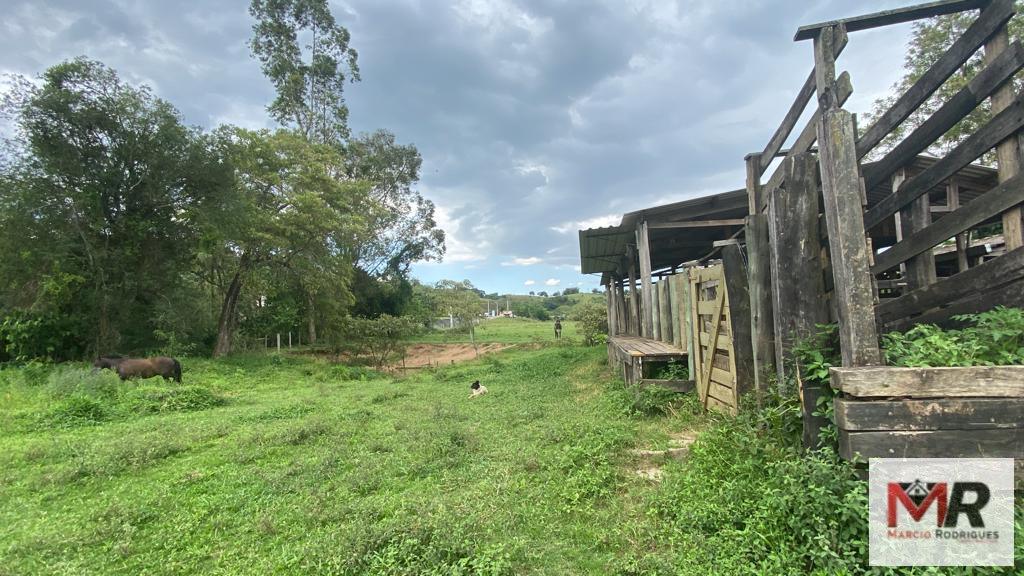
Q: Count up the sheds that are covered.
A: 1